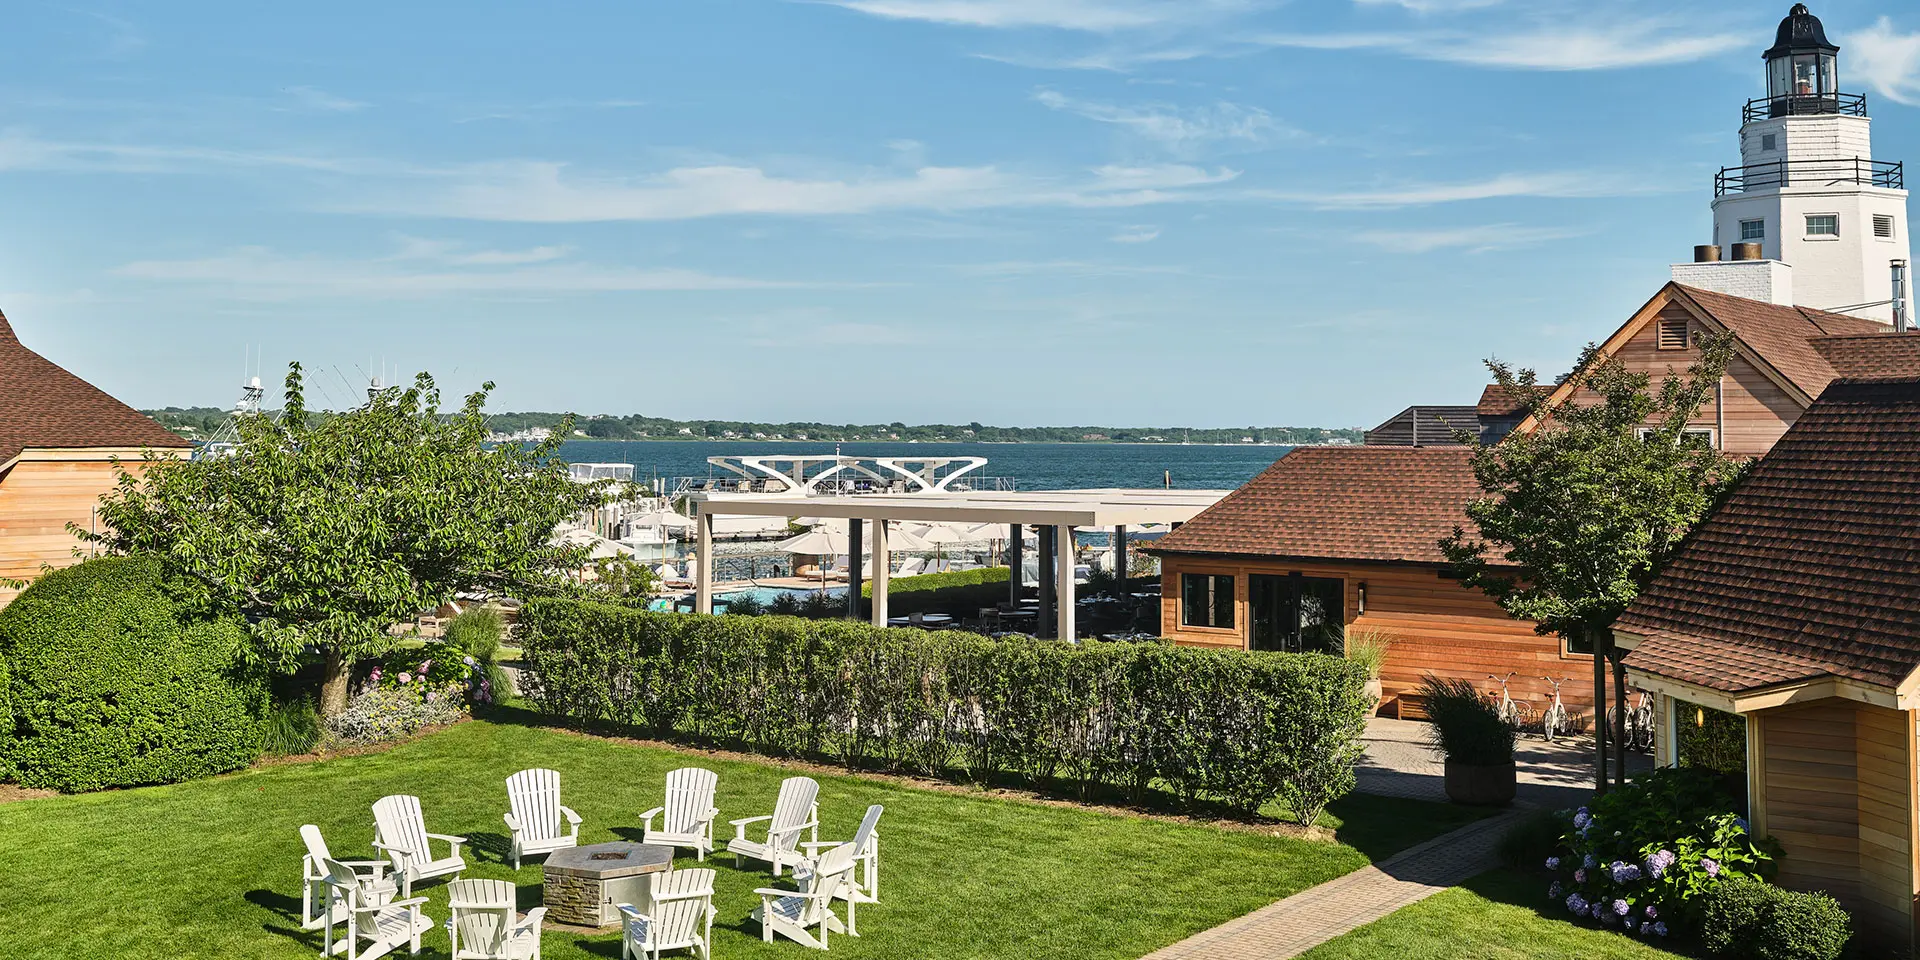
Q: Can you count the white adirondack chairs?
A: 10